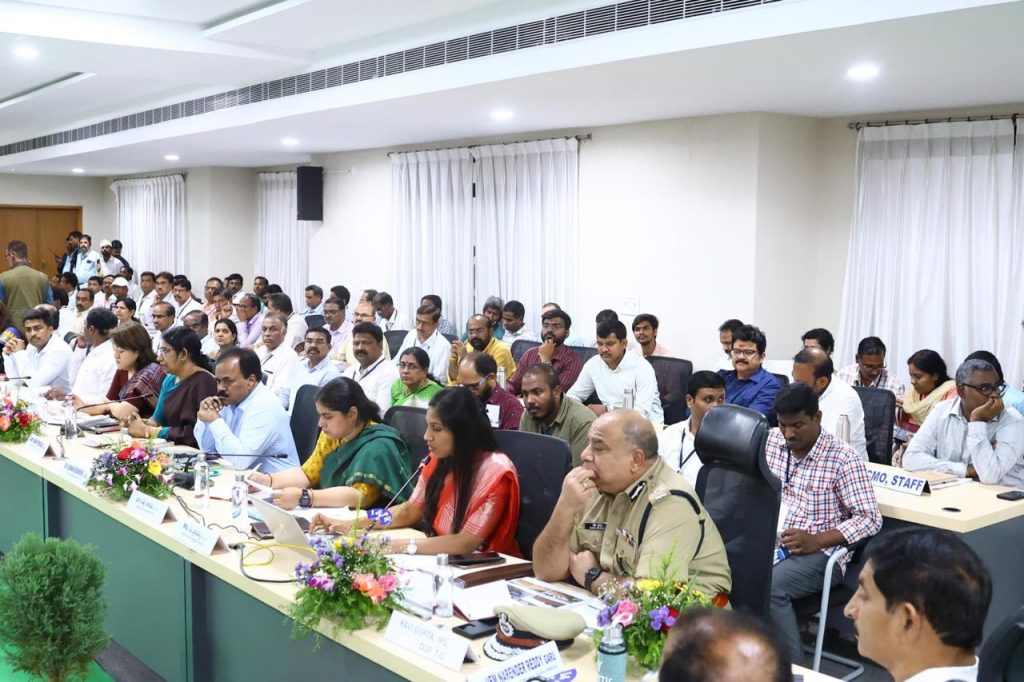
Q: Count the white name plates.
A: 7